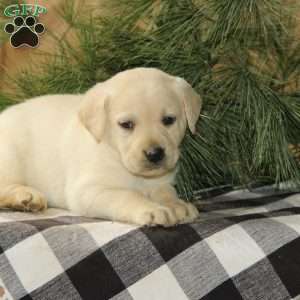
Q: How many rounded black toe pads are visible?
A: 4